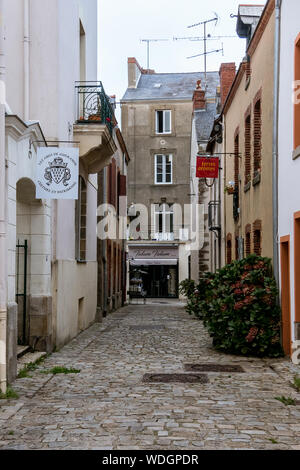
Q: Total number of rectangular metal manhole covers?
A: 2